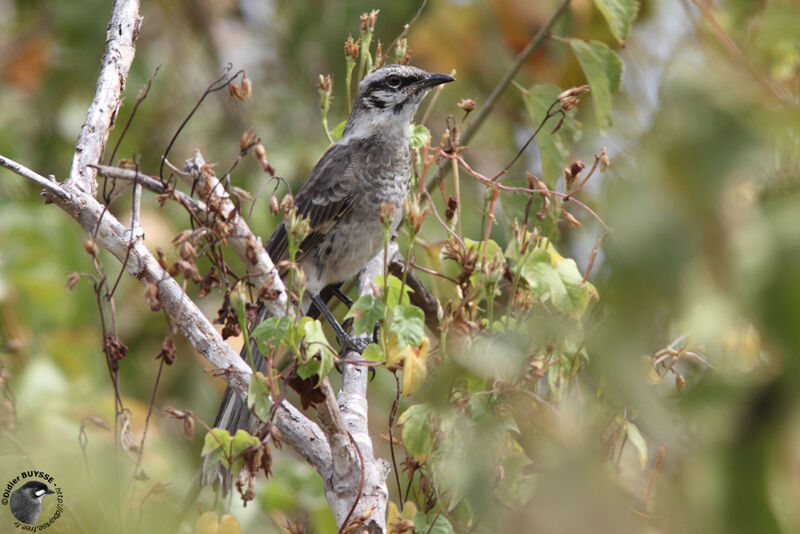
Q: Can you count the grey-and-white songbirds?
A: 1